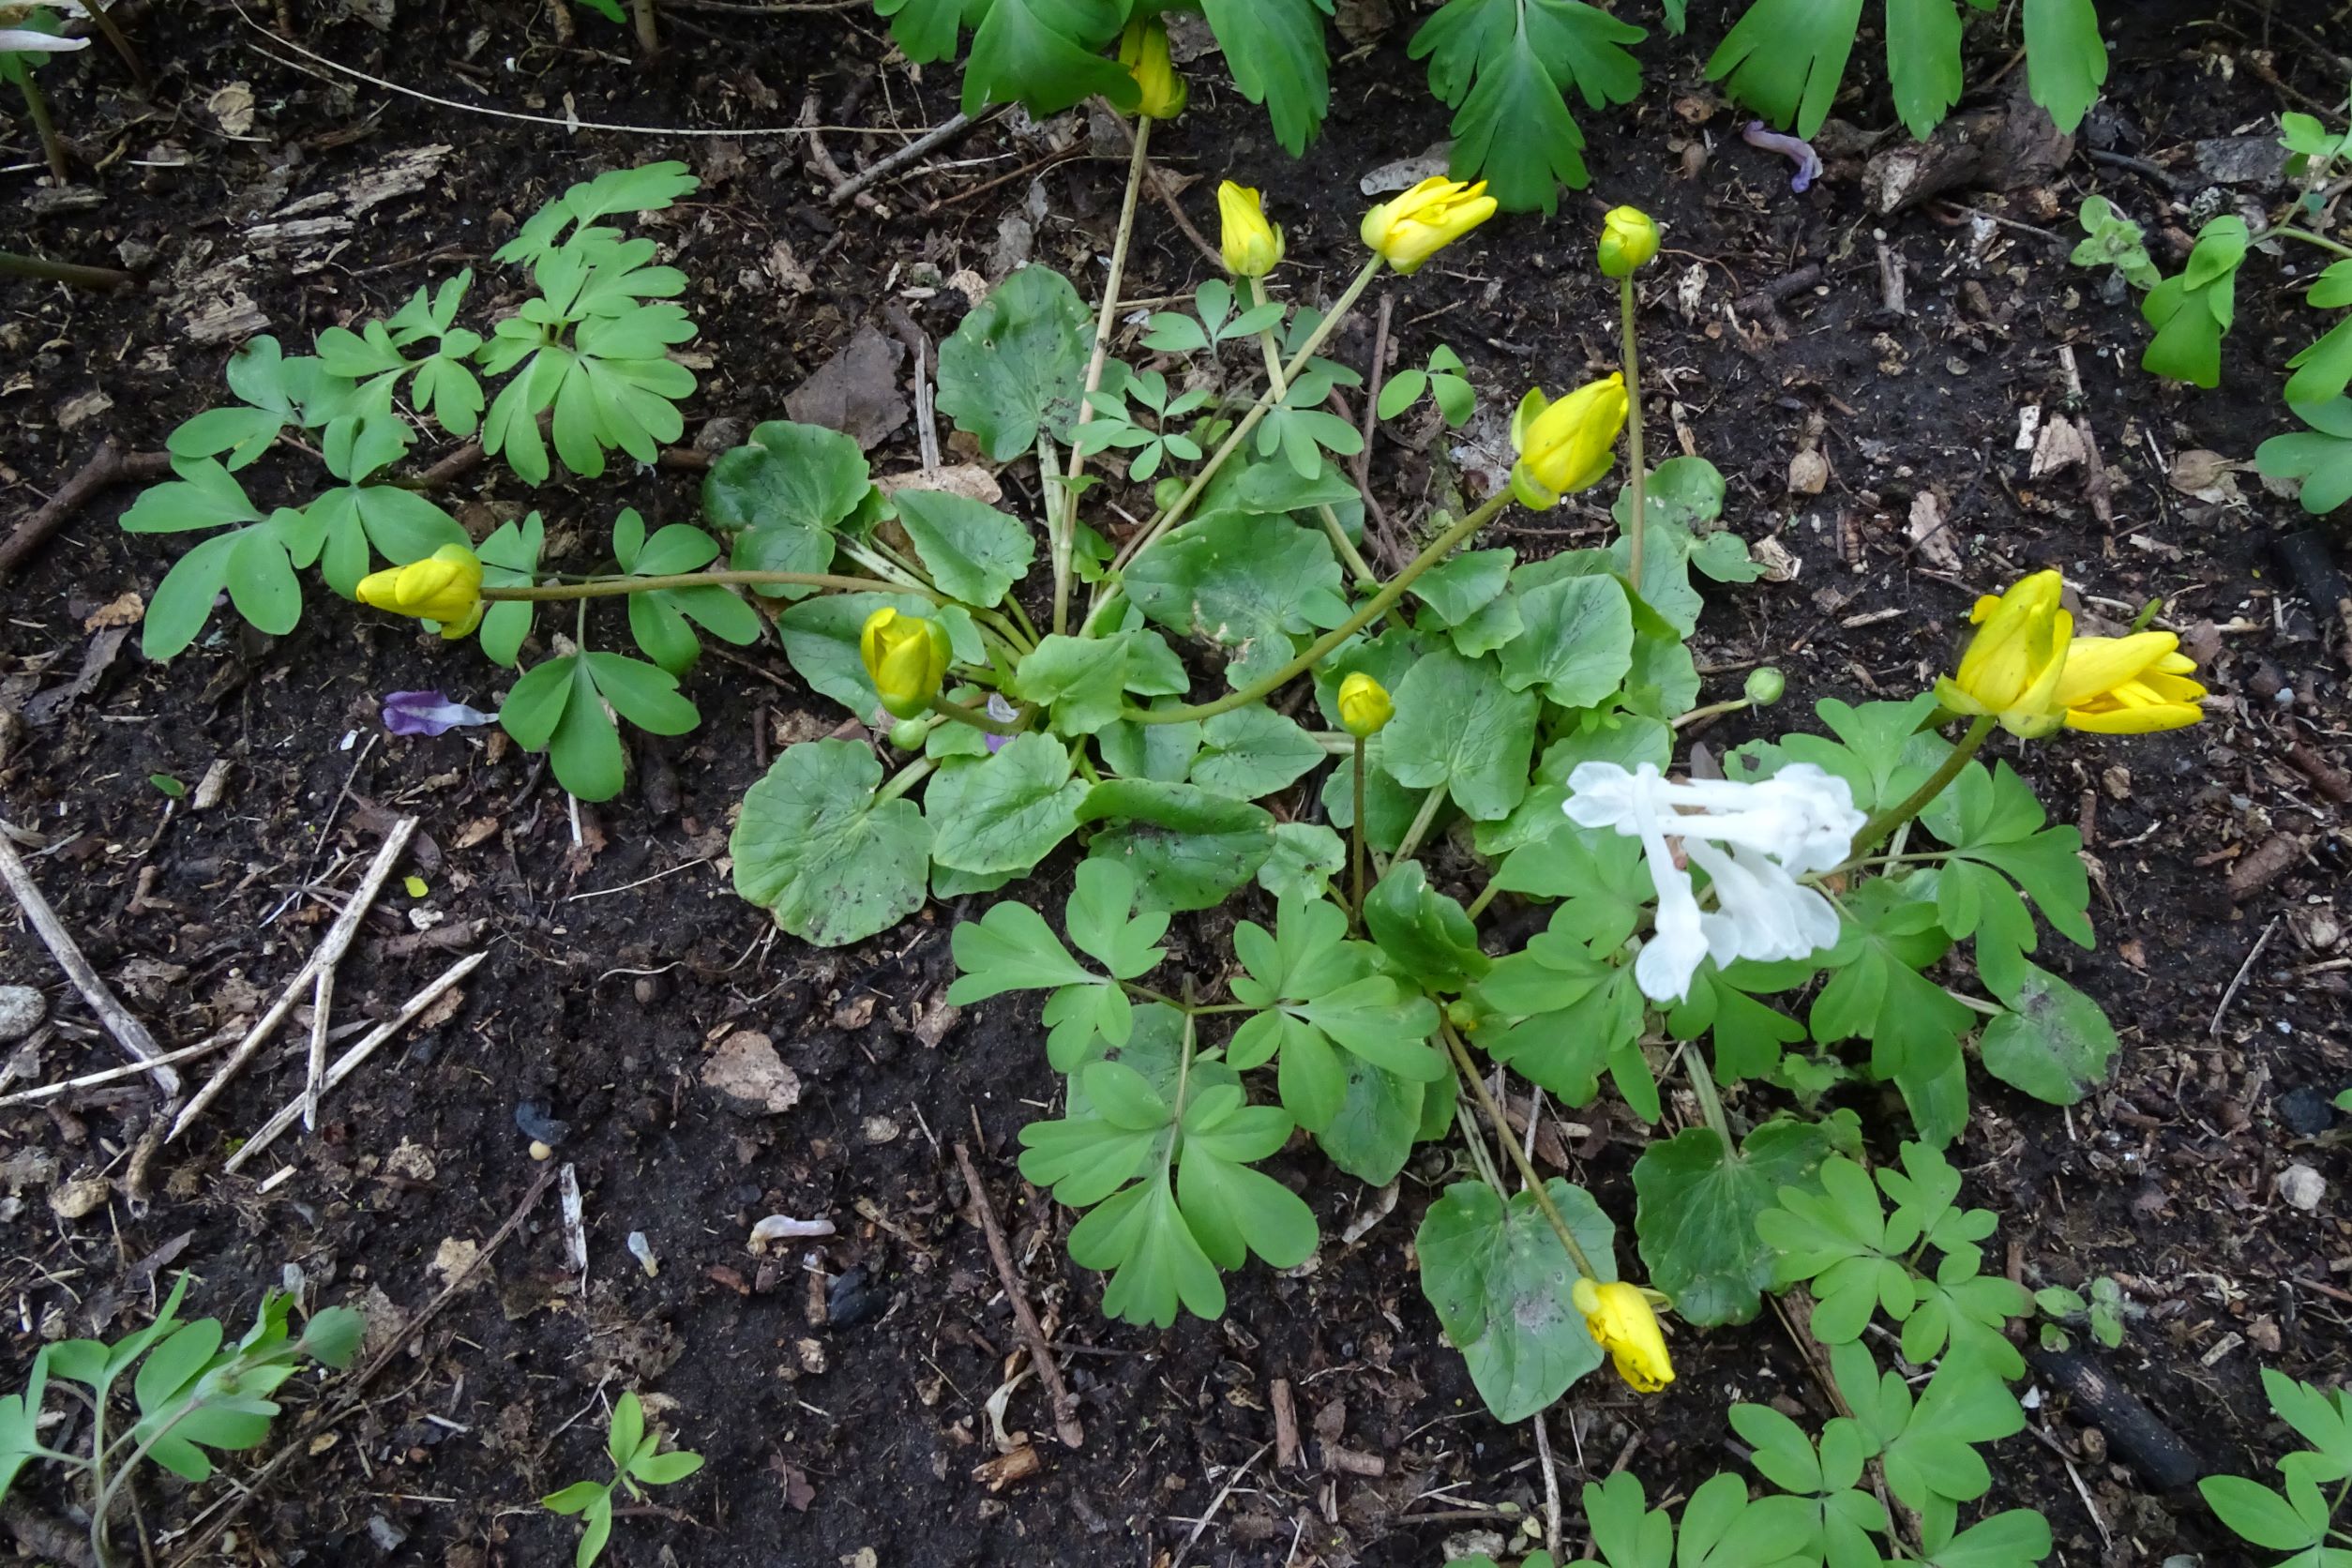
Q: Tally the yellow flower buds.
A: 11